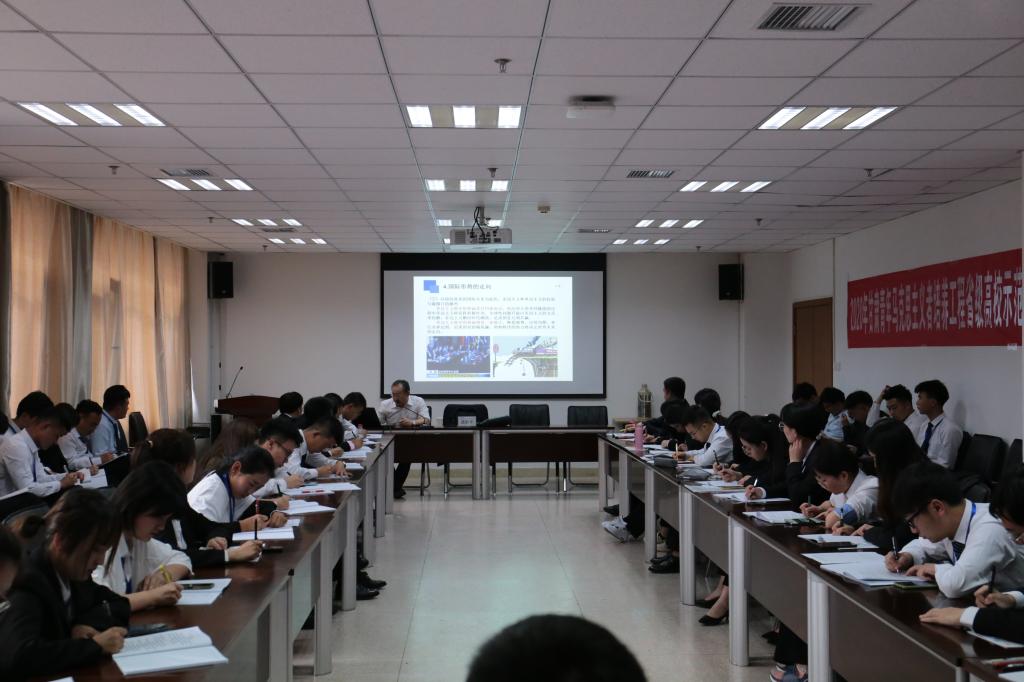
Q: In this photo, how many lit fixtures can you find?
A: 12